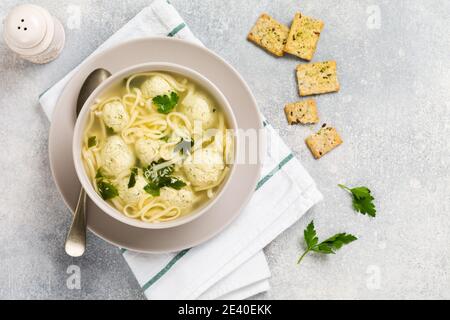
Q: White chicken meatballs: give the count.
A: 8